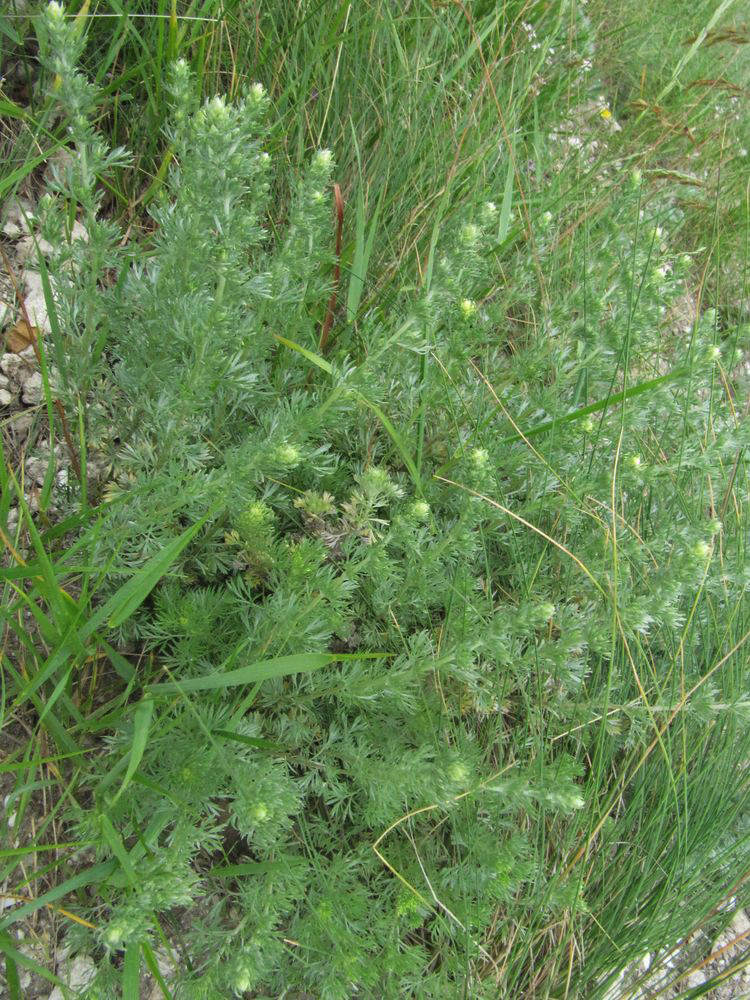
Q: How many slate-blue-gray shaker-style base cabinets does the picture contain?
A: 0